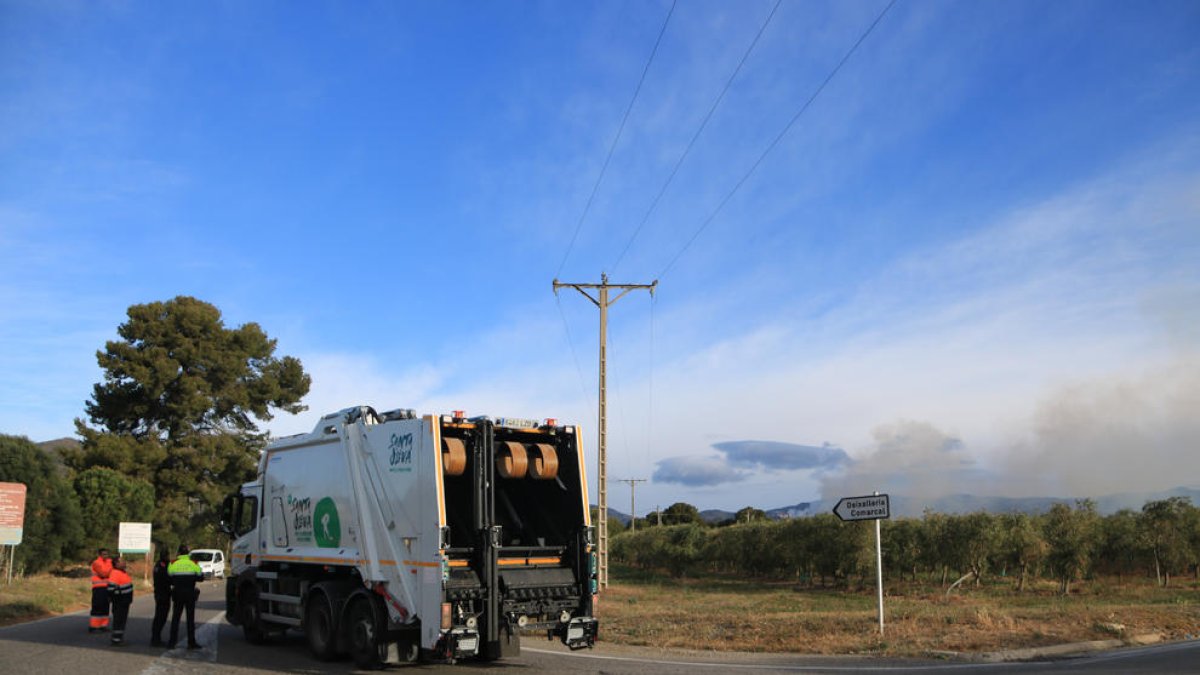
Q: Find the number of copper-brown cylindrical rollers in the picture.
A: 3